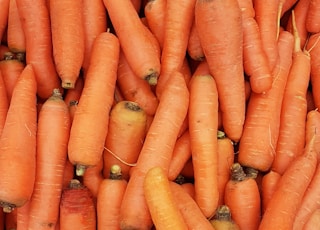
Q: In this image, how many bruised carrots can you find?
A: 1